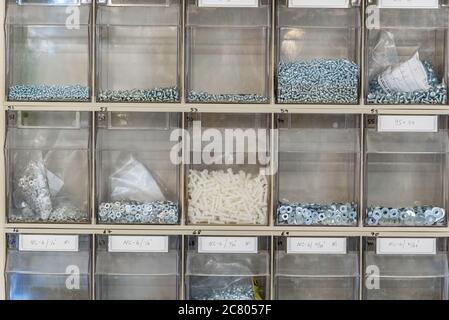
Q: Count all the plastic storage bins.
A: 15